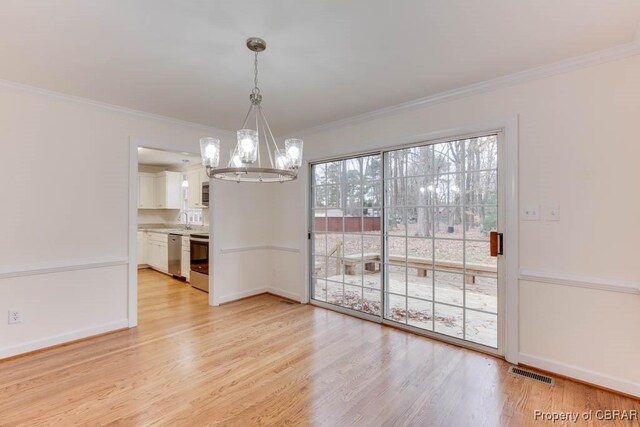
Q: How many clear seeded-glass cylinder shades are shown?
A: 5